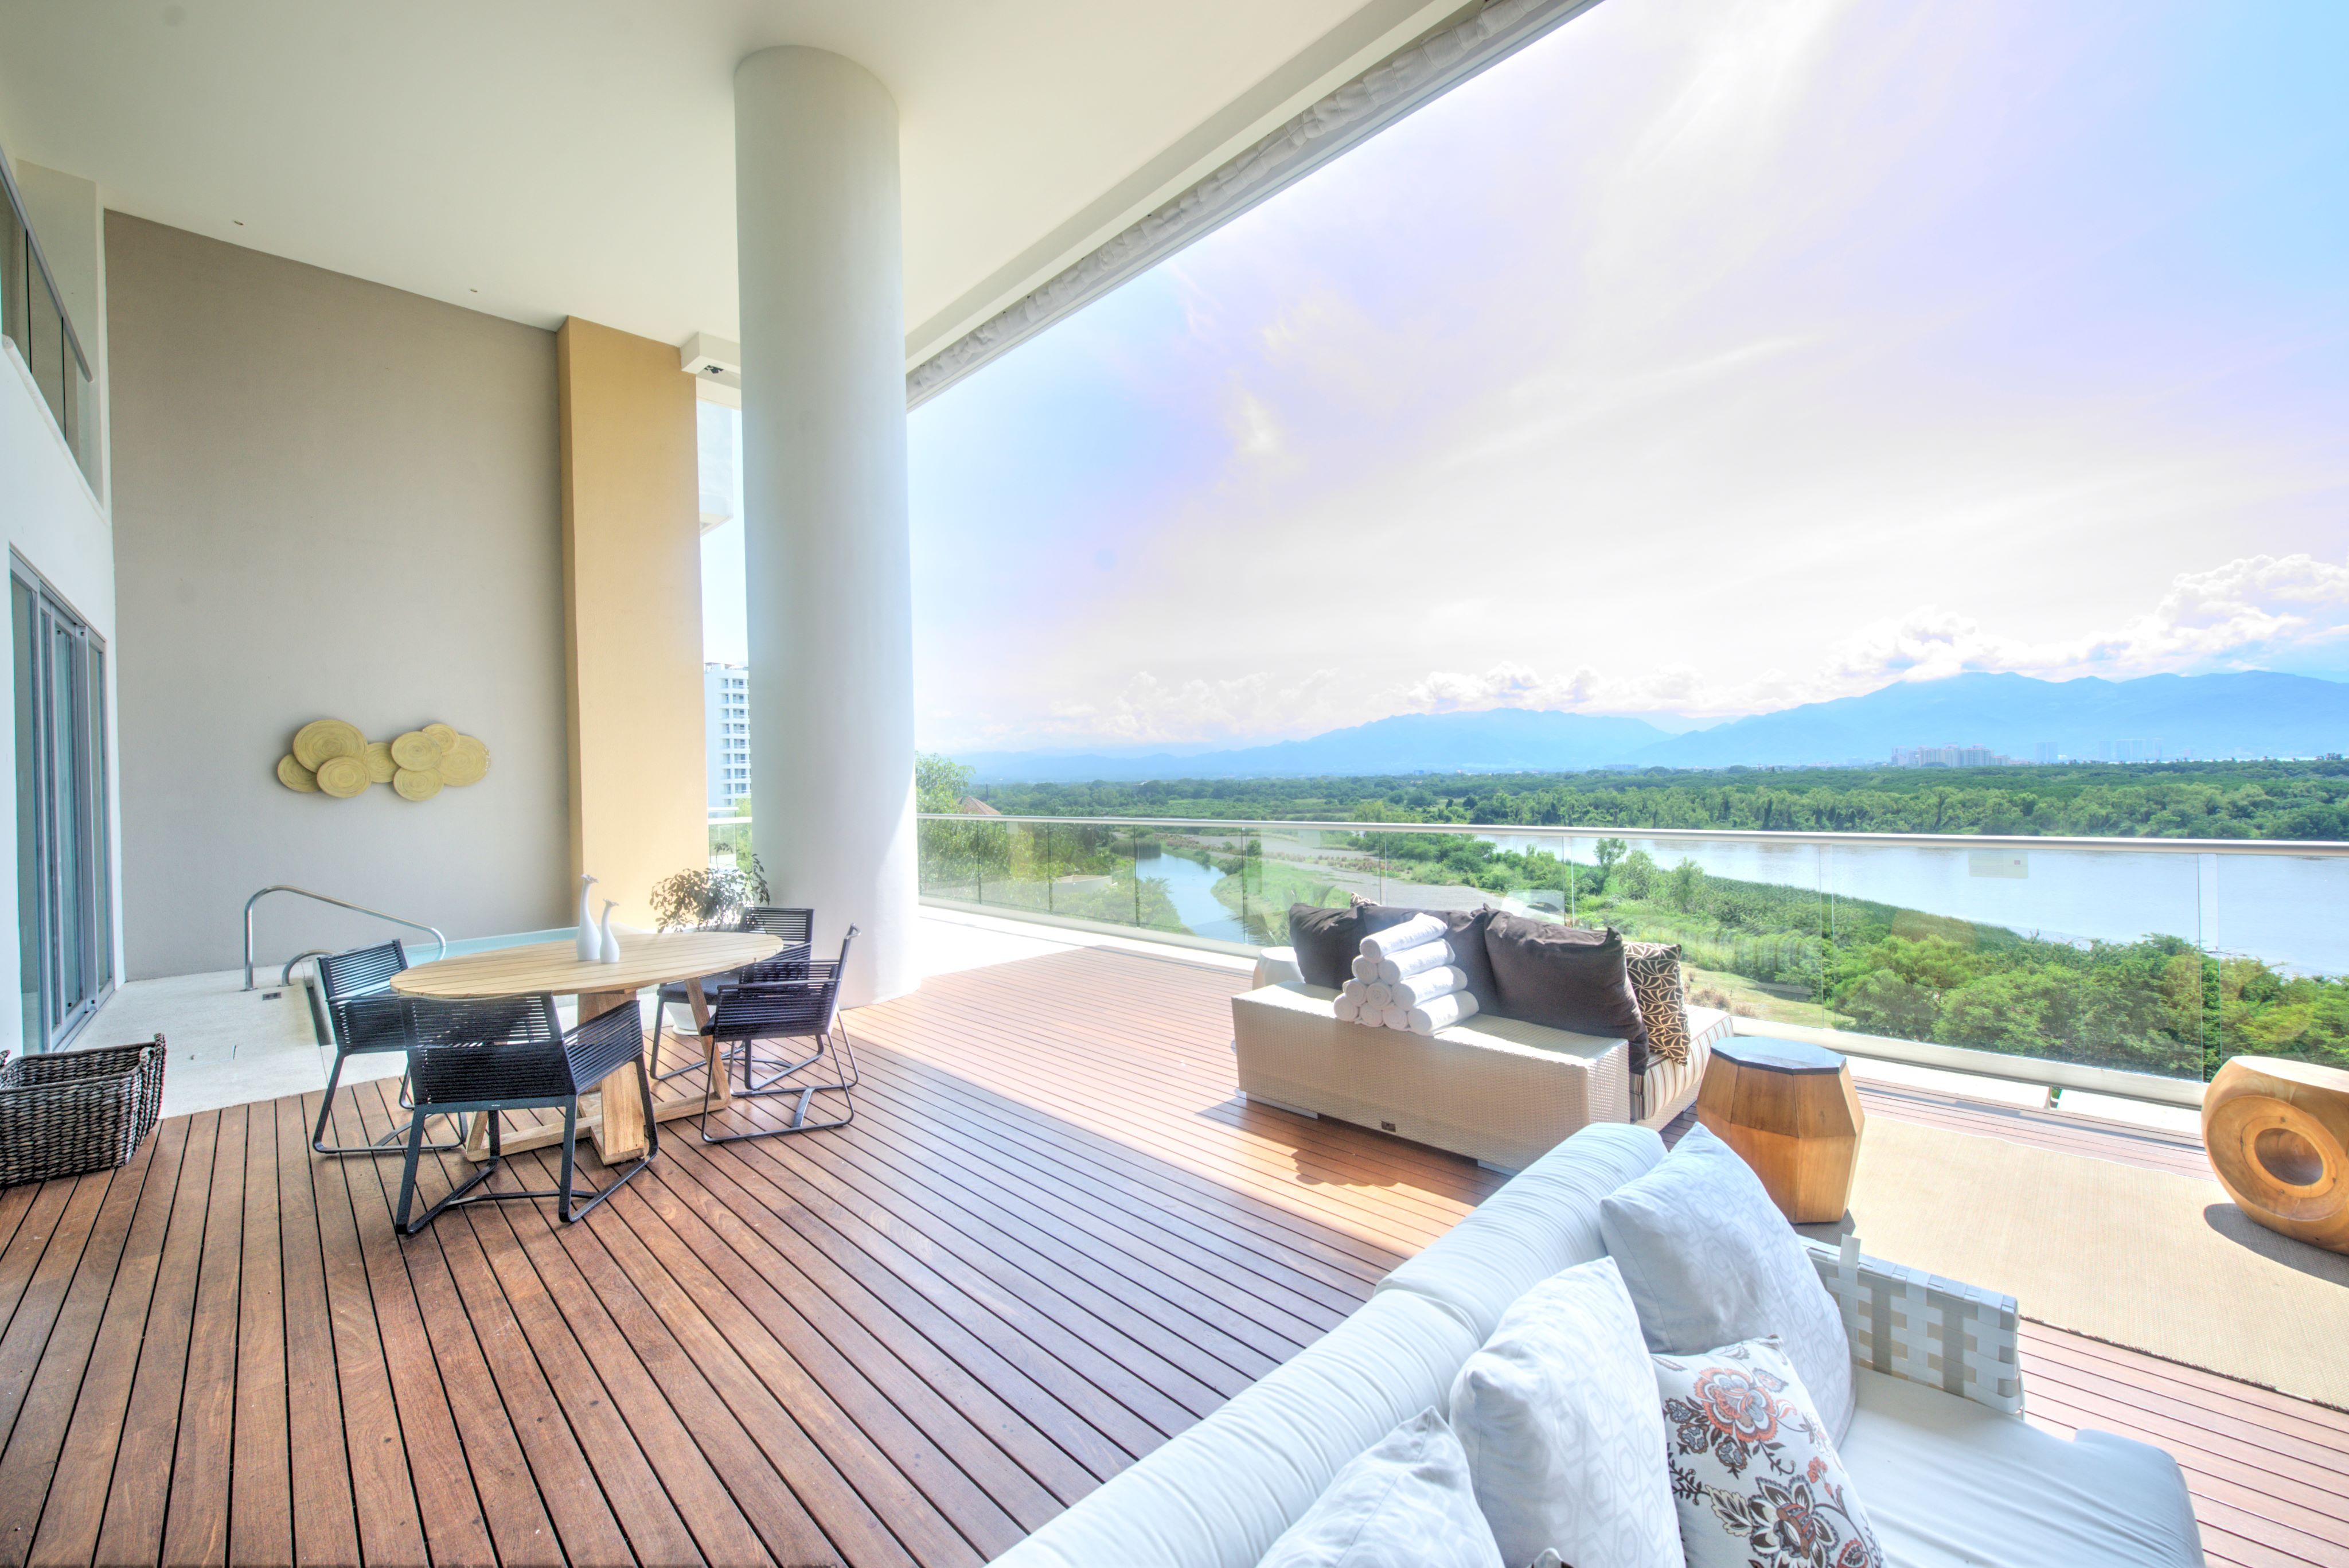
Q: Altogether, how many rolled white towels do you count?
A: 10